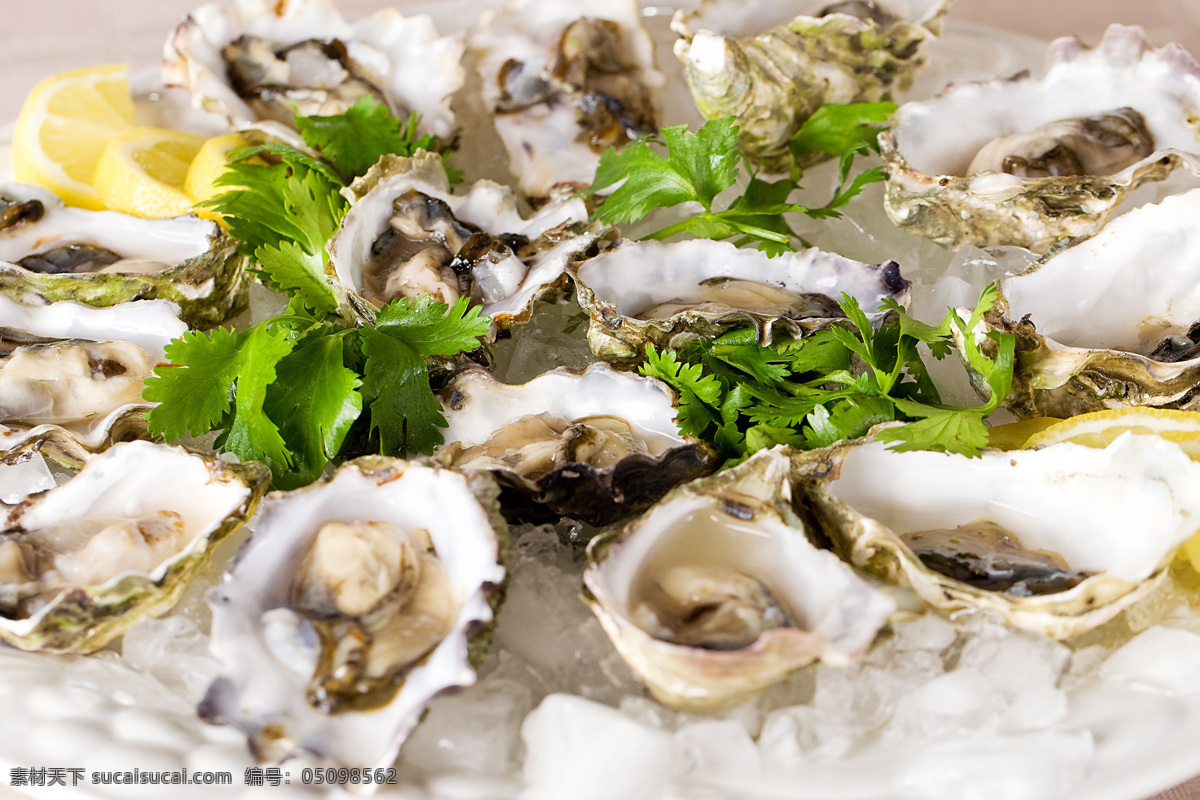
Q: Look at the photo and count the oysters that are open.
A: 14